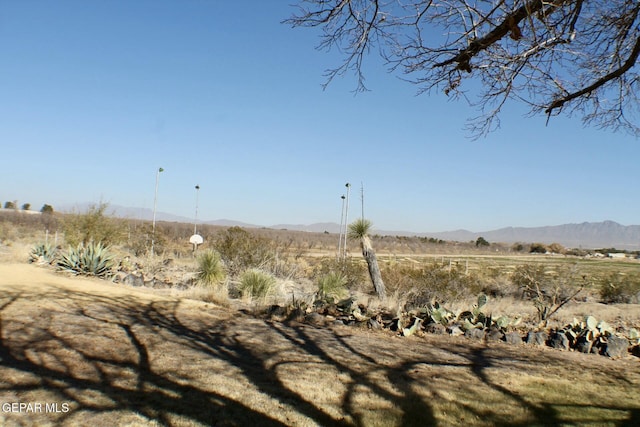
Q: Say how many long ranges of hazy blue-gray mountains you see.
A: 1